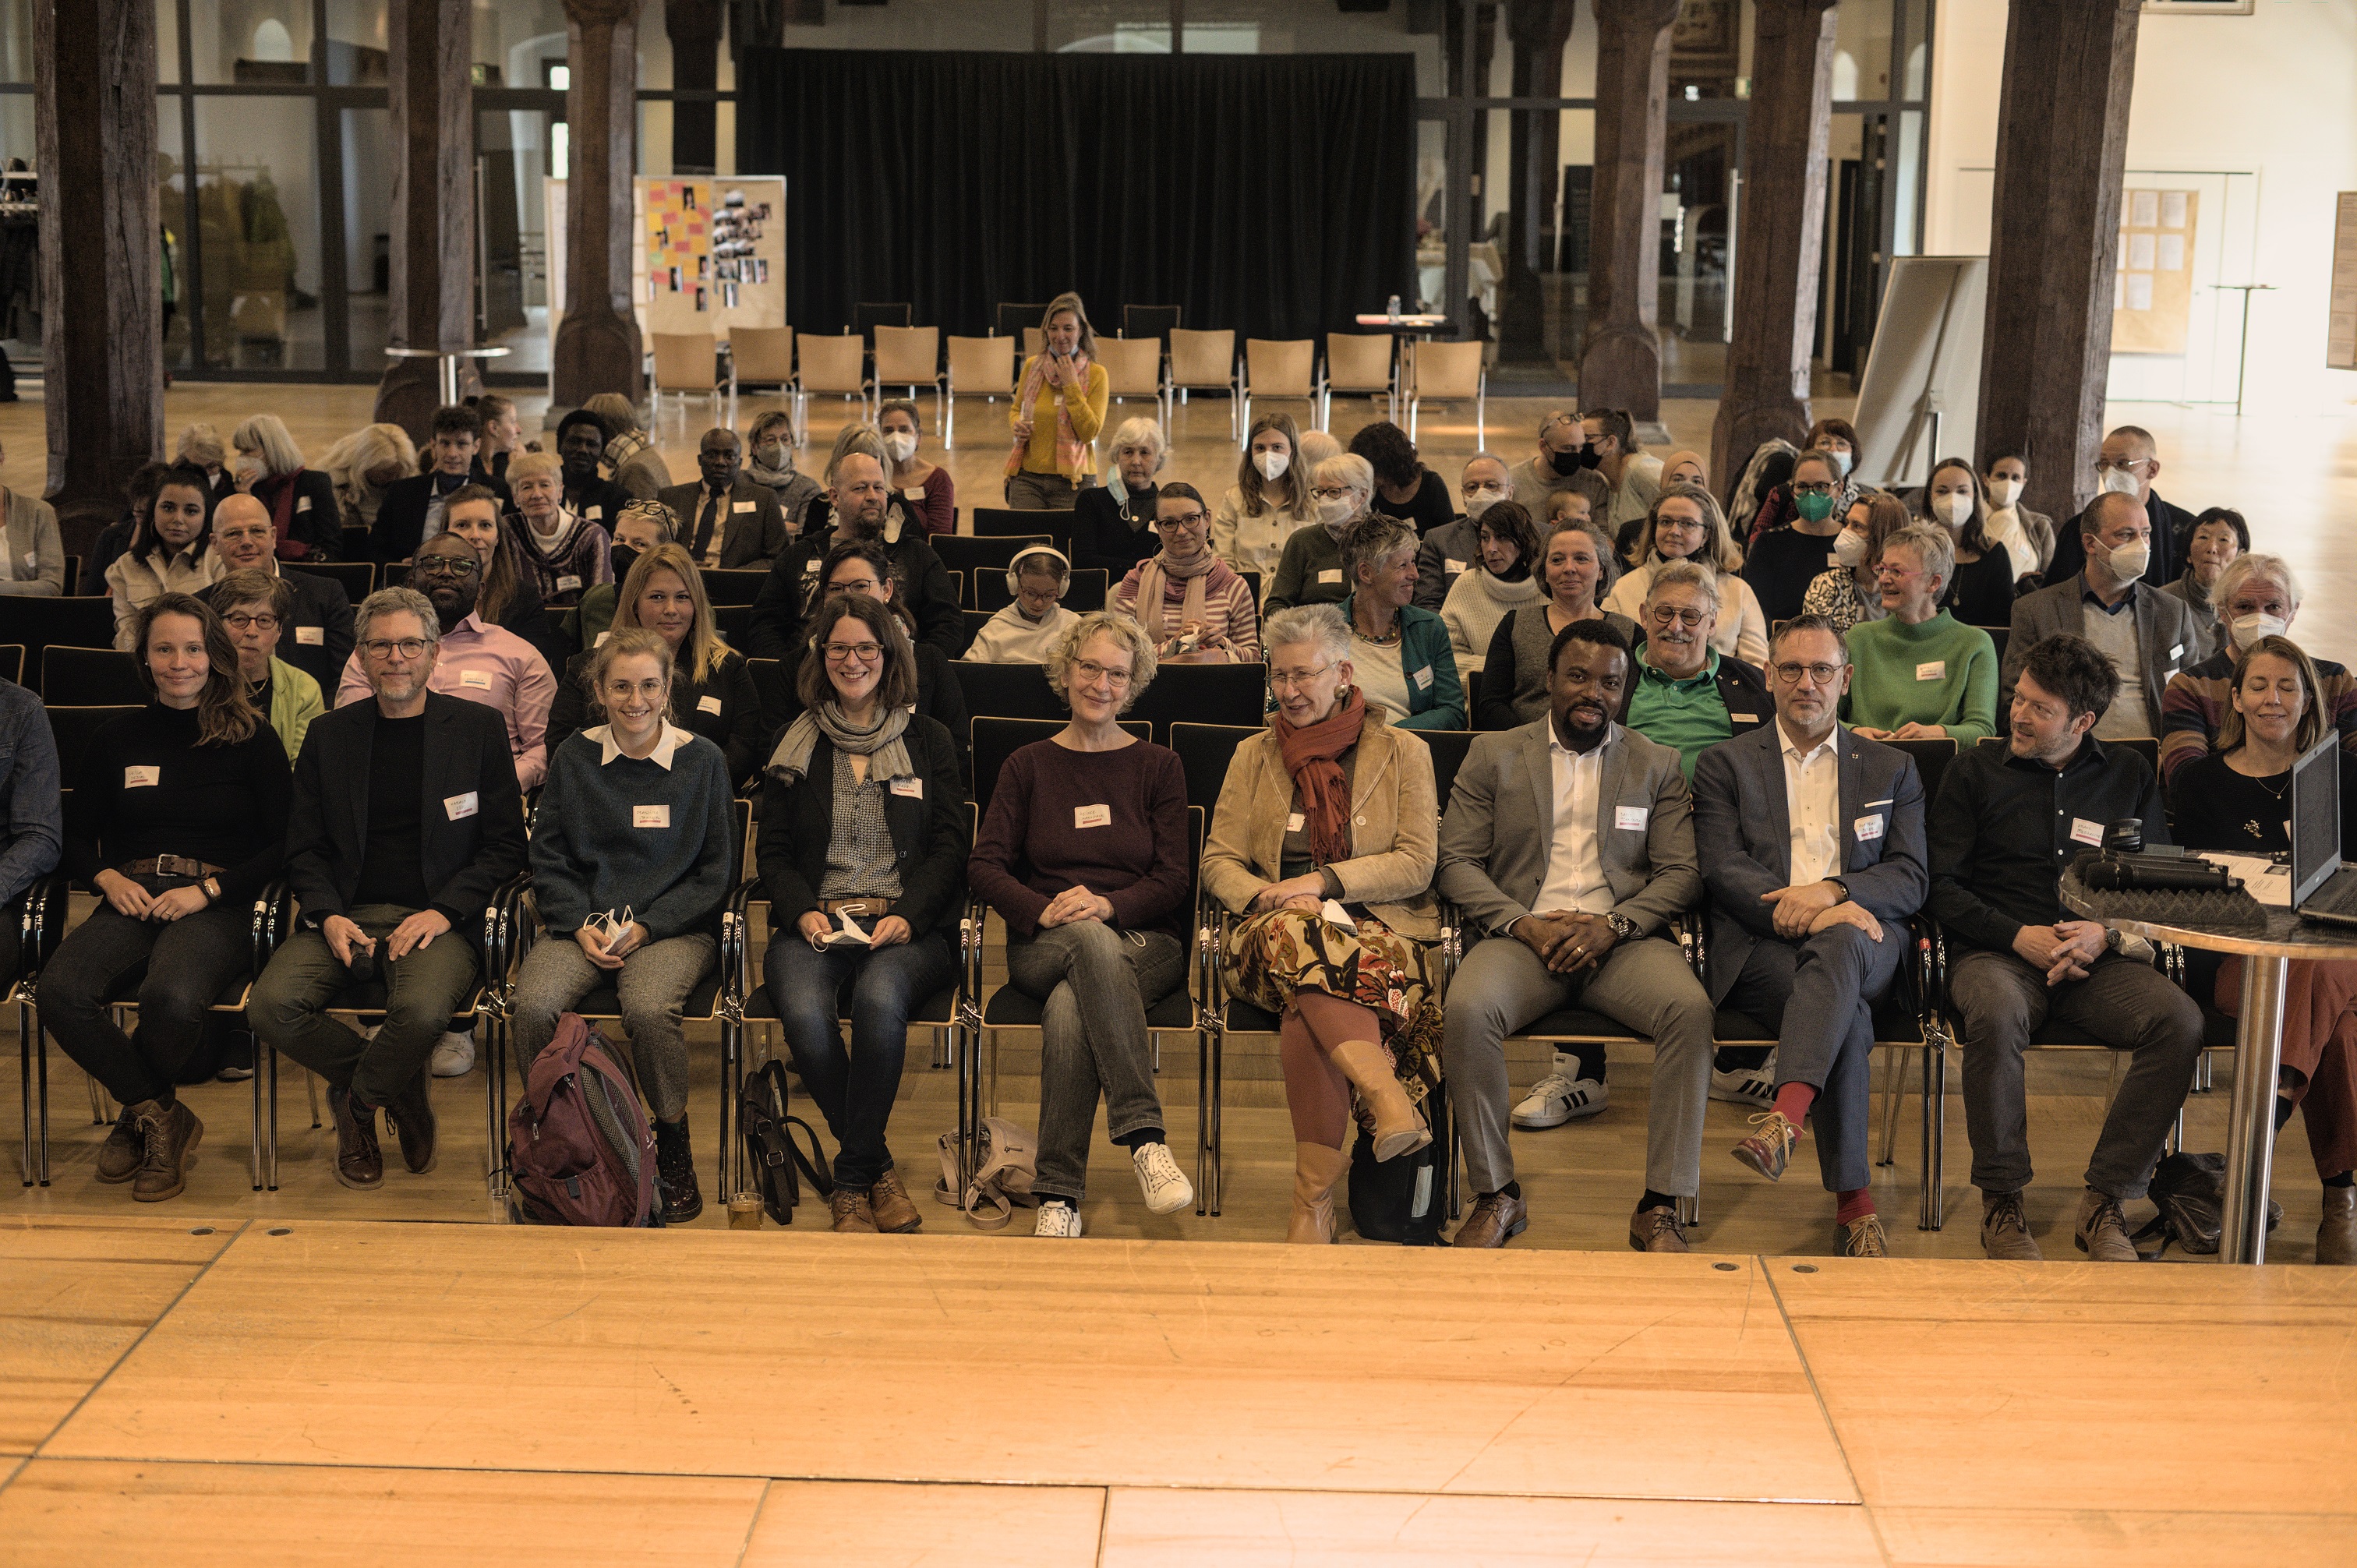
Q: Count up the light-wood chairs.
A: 11